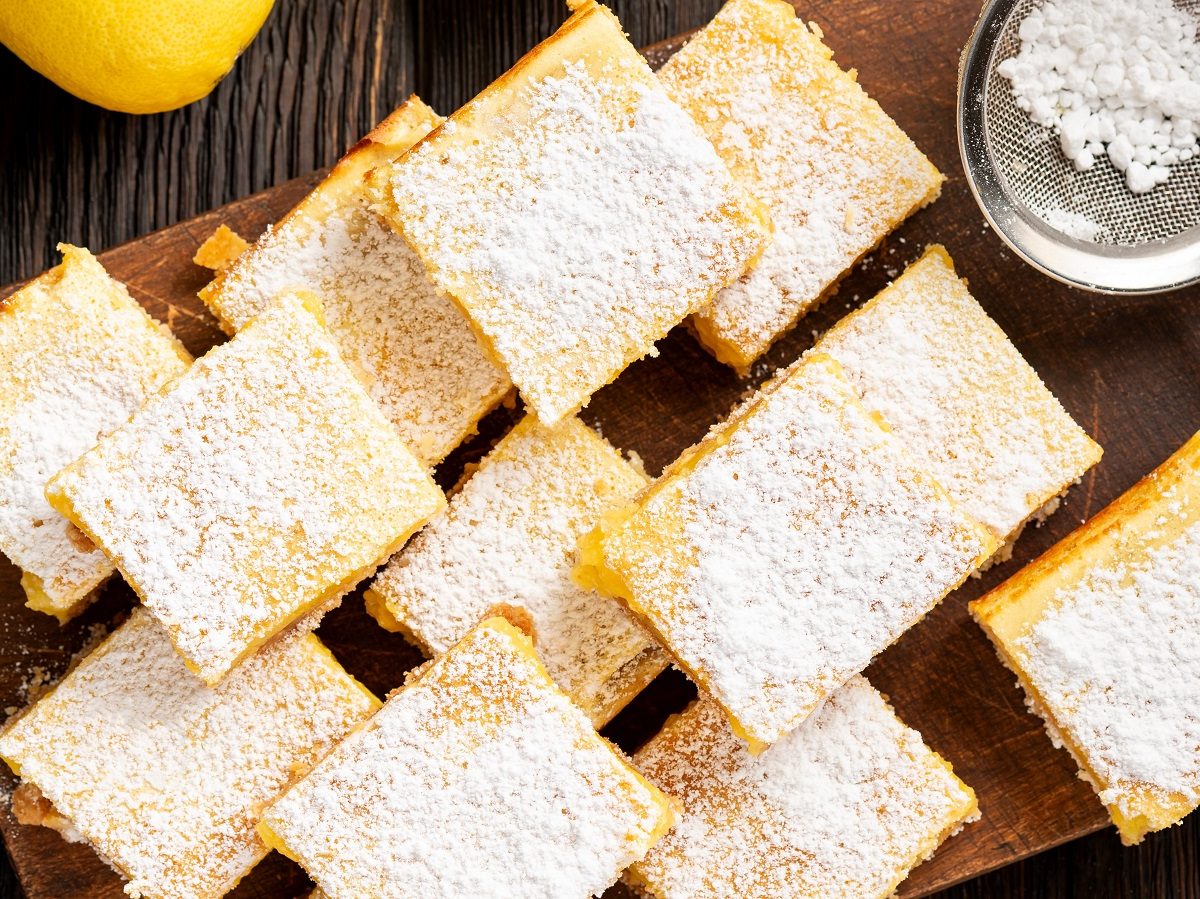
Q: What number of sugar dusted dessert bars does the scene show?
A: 12